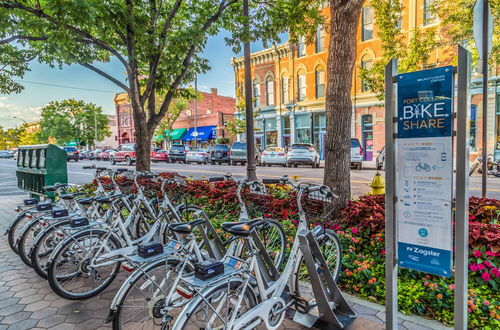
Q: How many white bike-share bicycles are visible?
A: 6